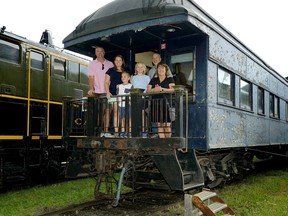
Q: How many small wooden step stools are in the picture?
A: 1